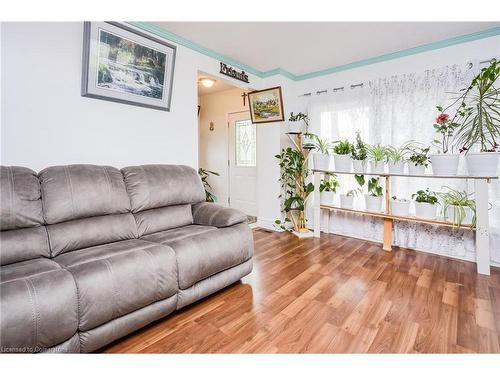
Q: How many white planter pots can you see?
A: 15